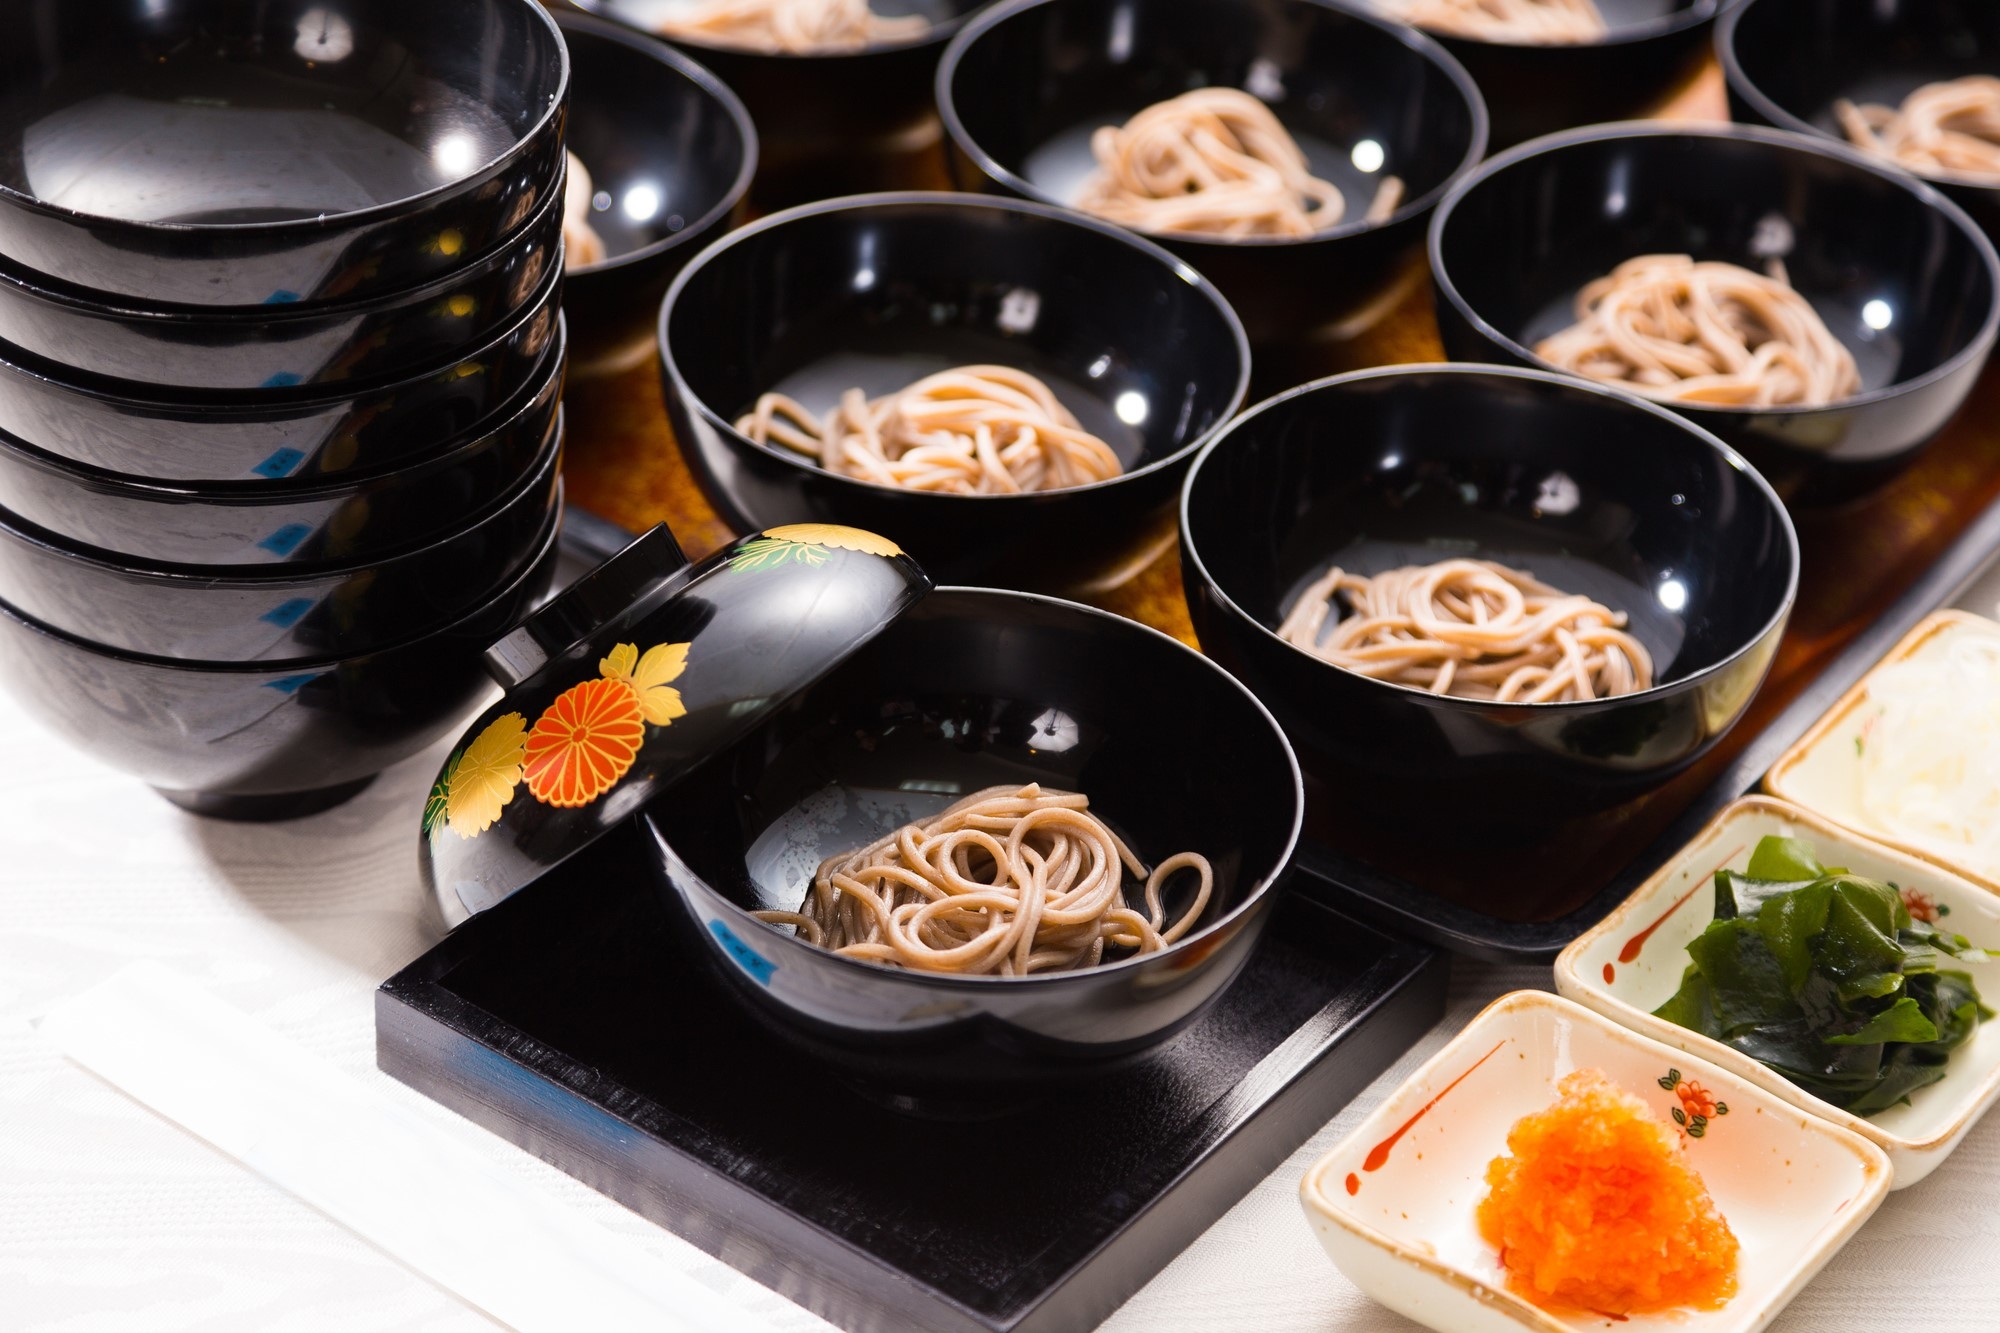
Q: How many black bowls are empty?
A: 6